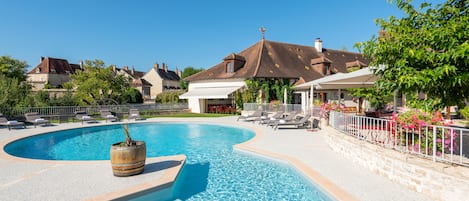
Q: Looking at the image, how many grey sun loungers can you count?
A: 9